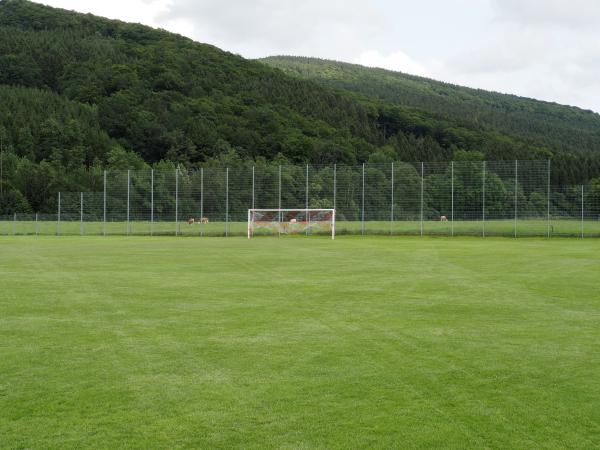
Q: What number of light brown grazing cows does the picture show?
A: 3